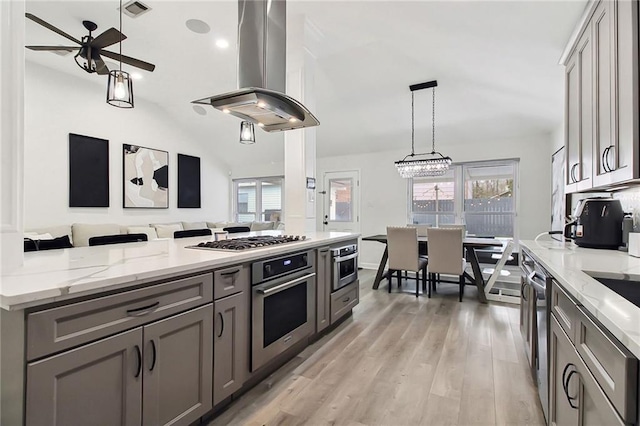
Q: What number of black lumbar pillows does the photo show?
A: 1